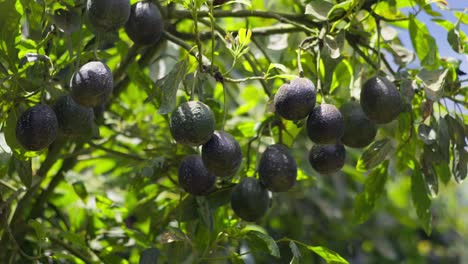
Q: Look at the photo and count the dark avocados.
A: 15